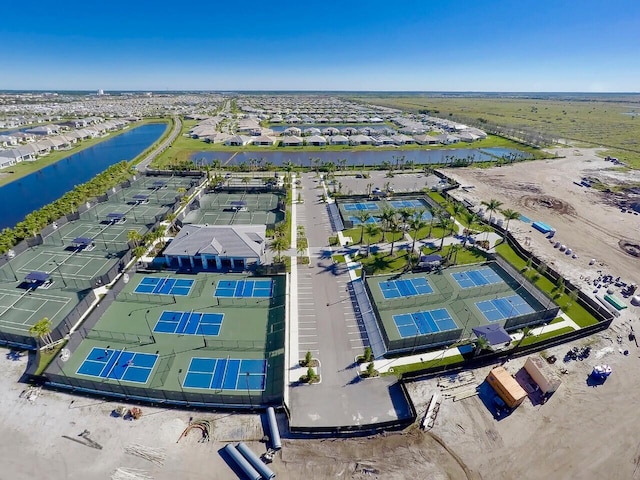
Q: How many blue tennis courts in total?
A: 13